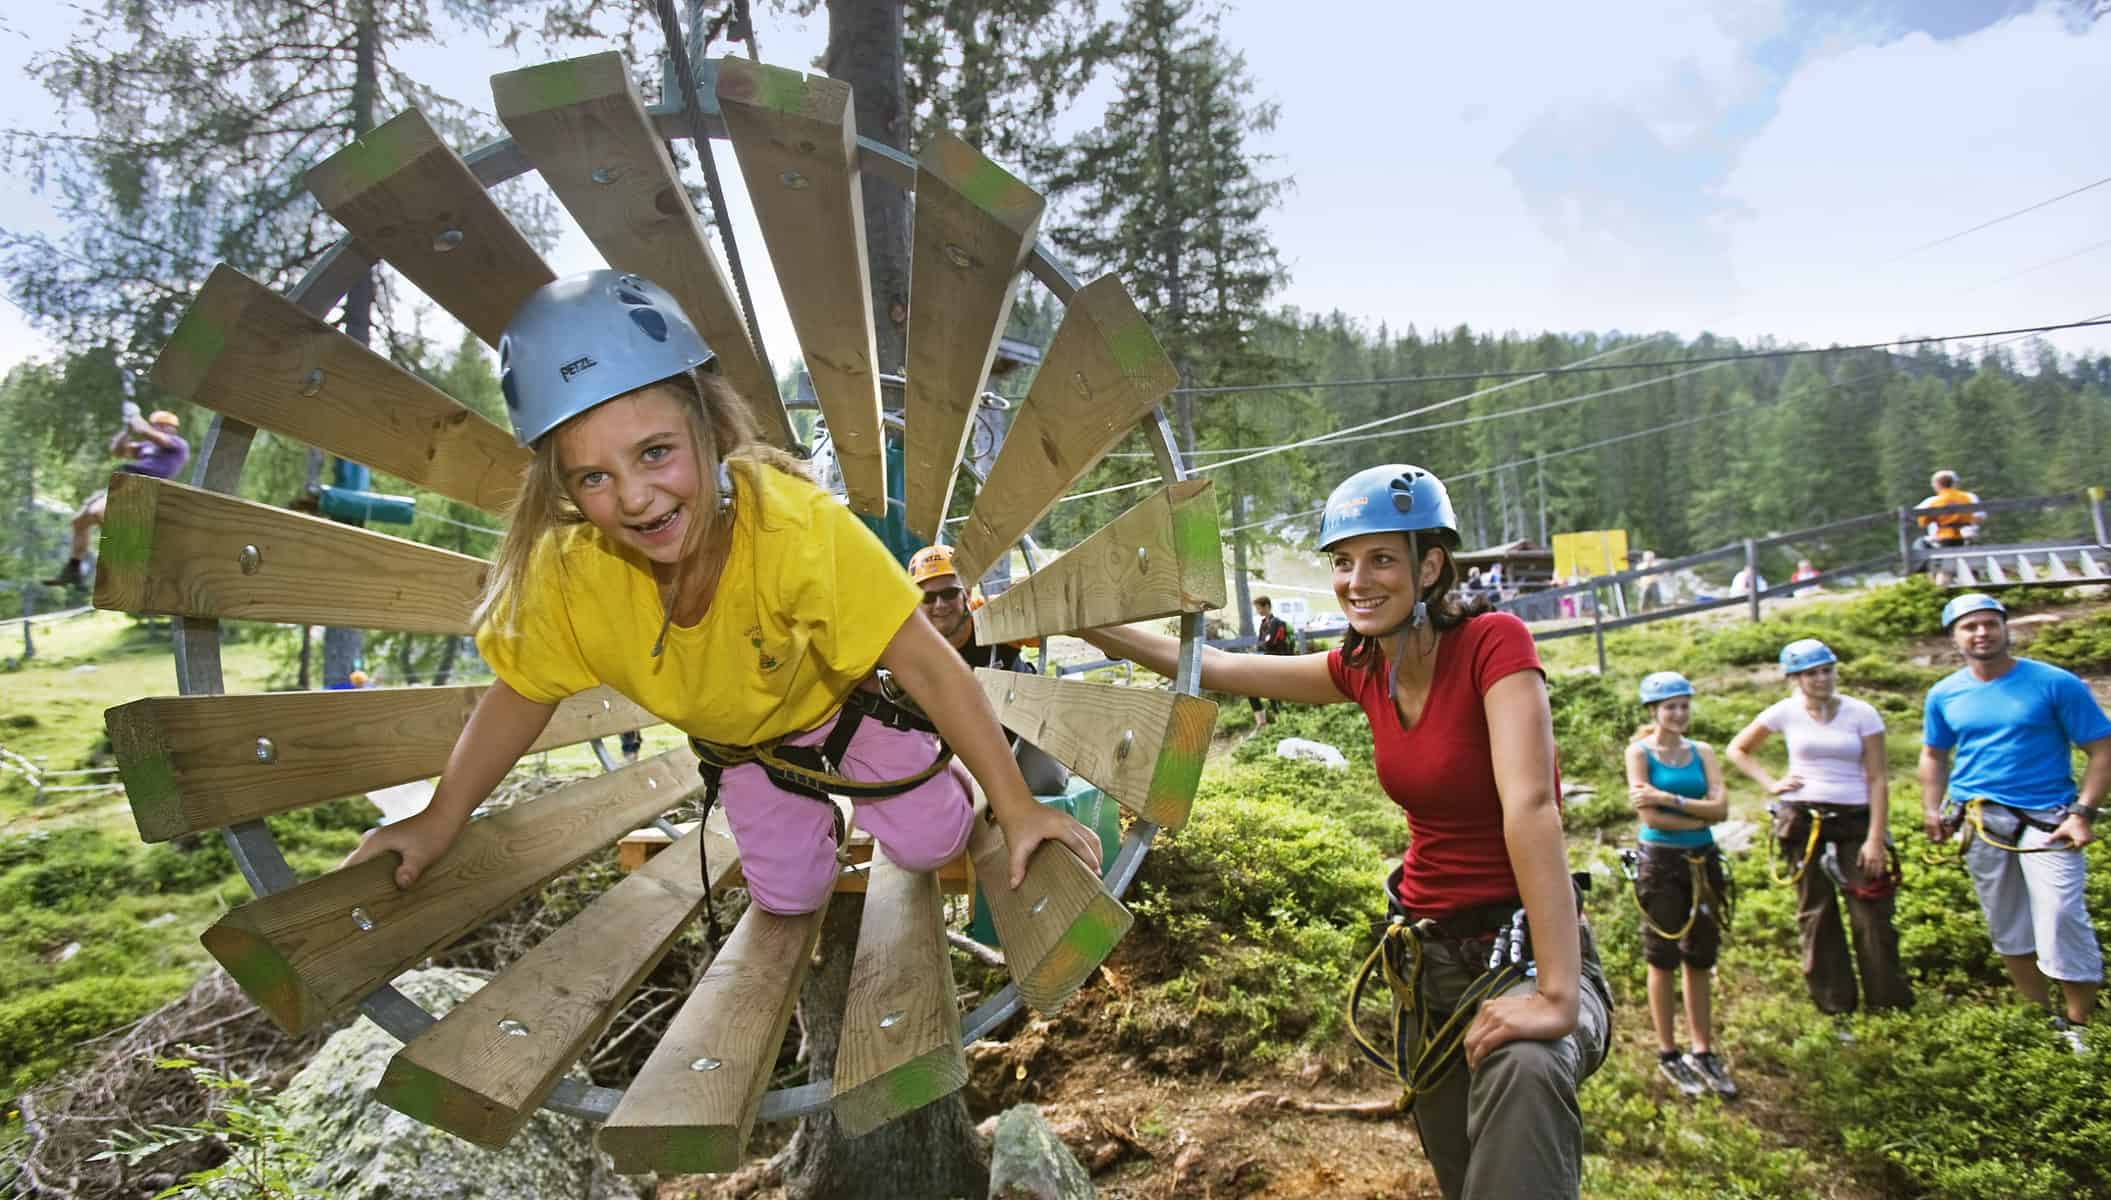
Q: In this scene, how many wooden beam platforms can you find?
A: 15